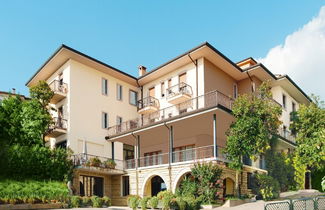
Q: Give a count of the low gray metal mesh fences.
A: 3